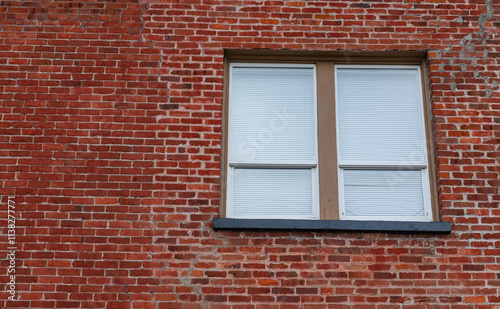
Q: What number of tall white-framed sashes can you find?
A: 2